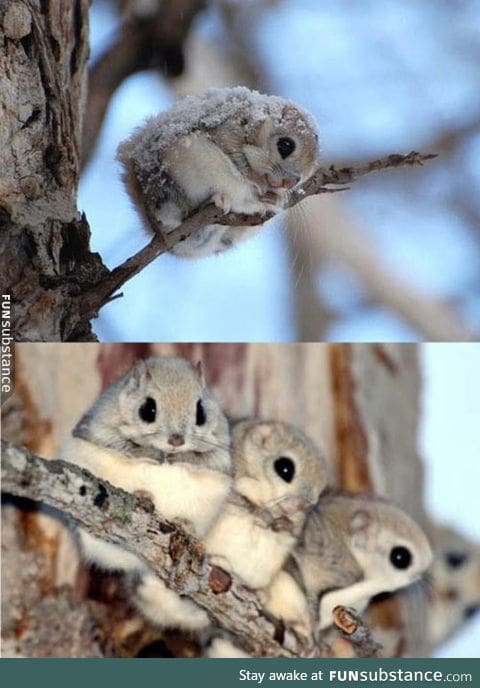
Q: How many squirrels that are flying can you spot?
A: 0